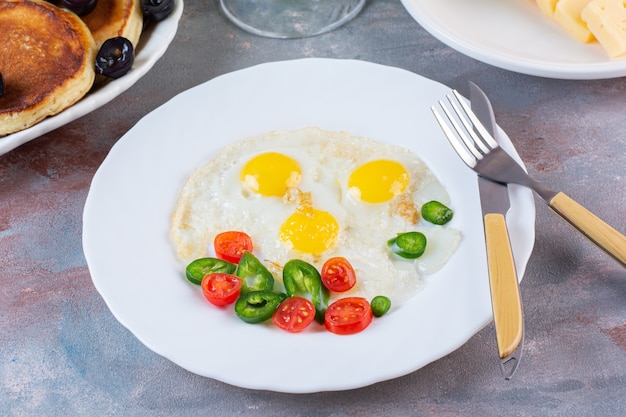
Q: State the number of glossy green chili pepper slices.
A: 7